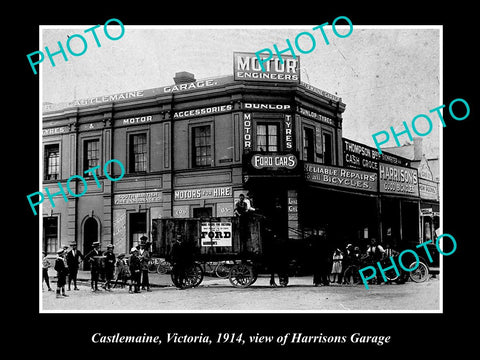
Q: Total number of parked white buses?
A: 0